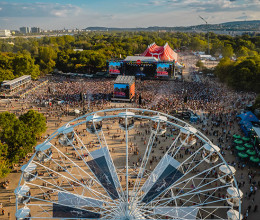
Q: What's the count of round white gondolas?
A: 13